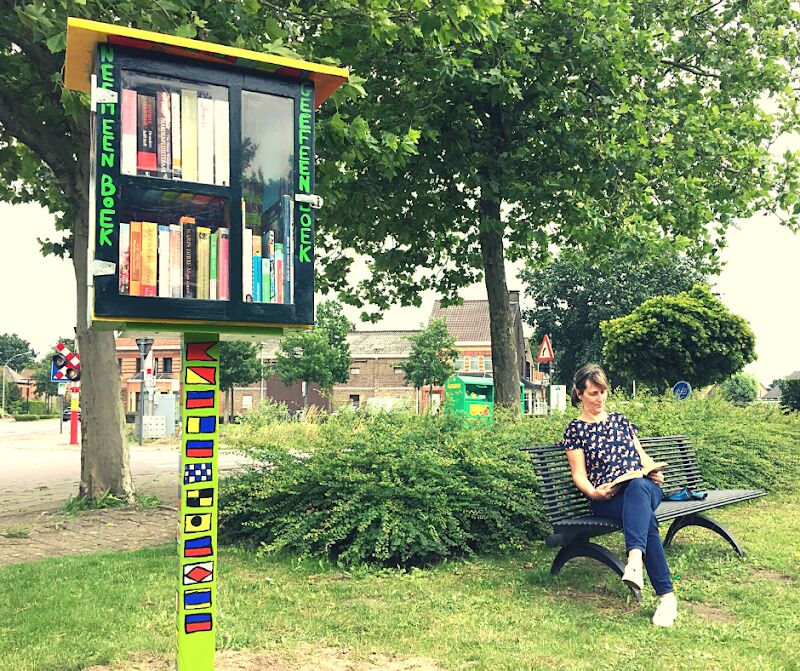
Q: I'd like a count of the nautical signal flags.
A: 12